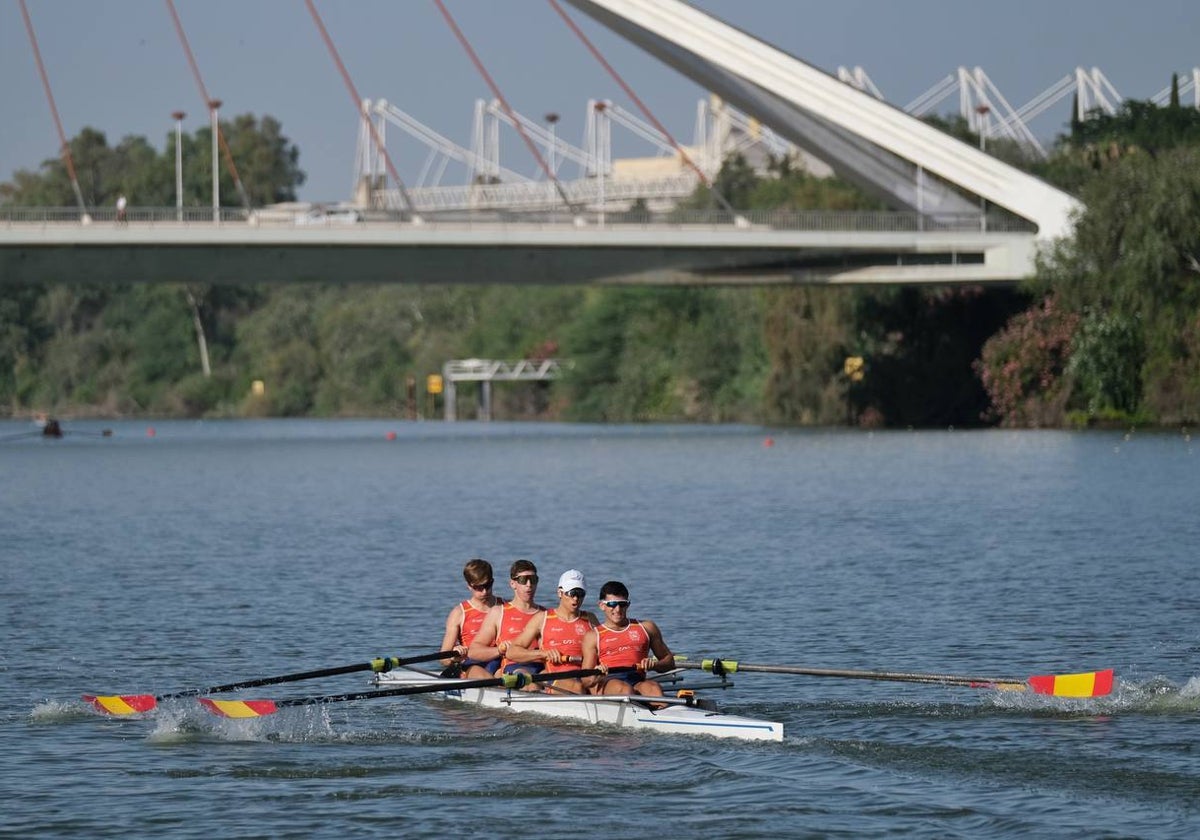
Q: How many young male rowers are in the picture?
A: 4